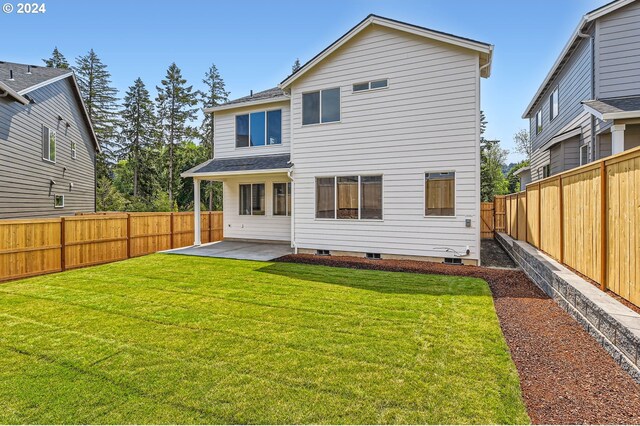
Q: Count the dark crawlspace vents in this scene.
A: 3